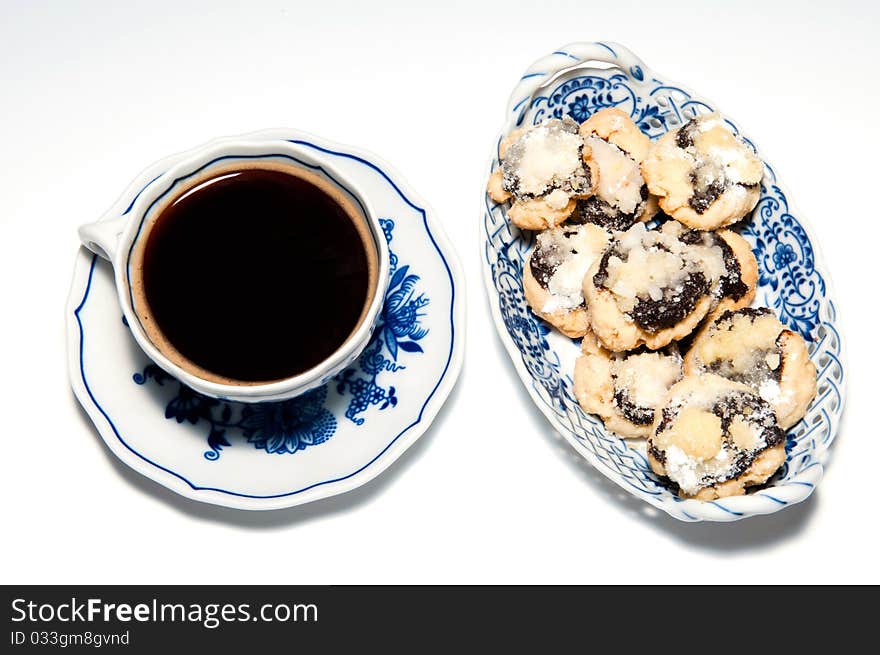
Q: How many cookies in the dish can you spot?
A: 9